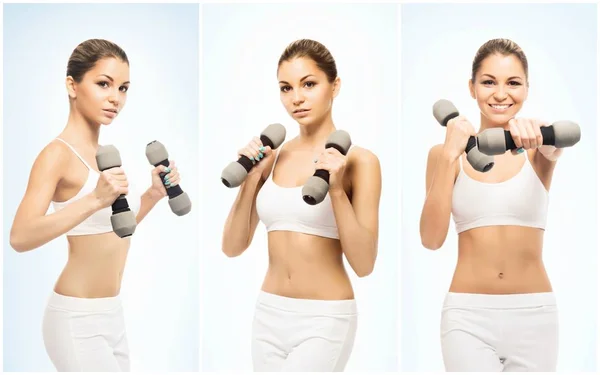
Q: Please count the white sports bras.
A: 3